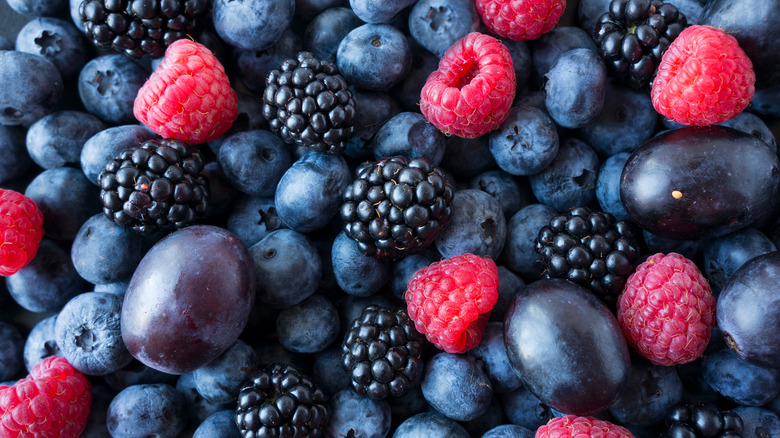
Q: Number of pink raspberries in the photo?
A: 9